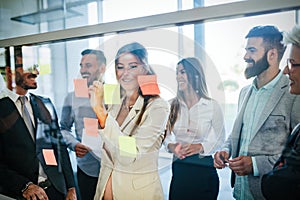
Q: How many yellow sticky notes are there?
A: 2